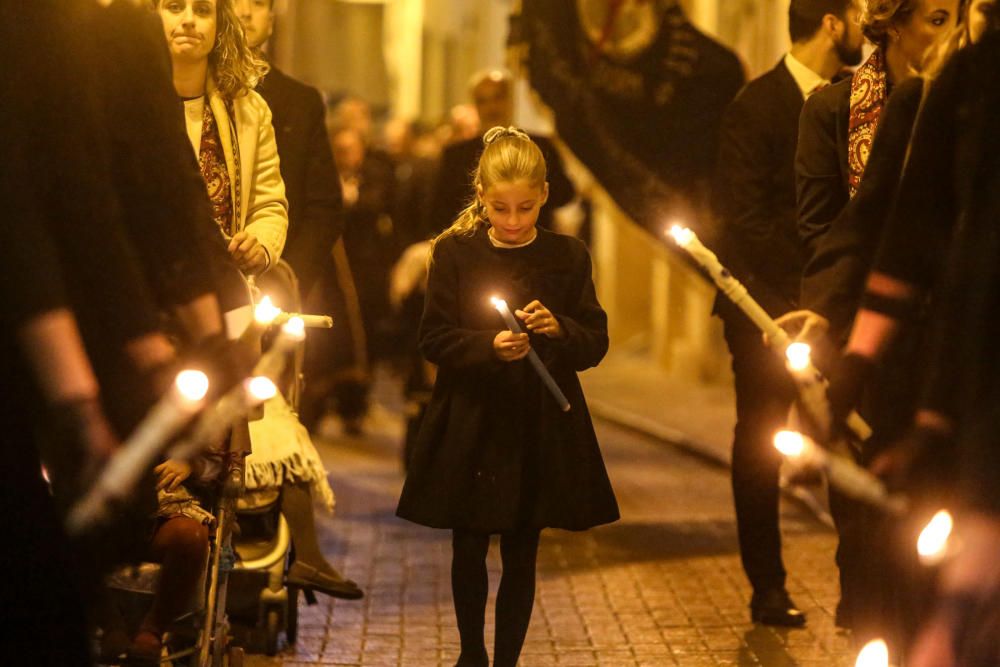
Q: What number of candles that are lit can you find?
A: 10